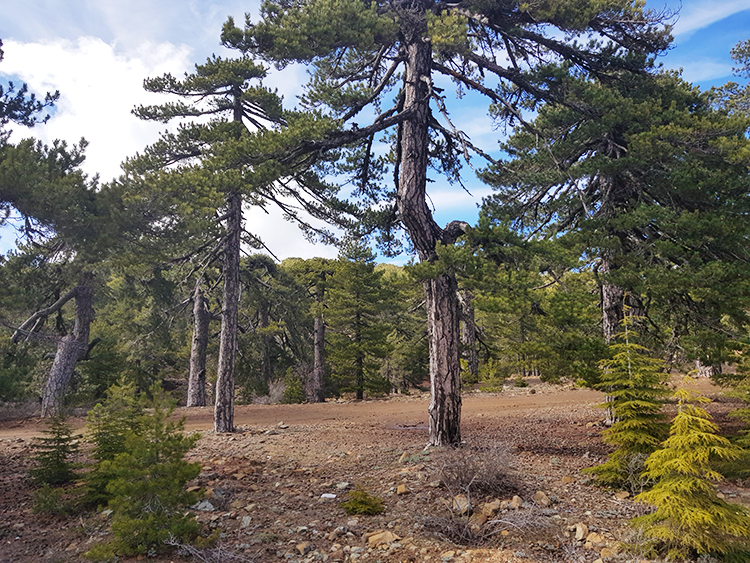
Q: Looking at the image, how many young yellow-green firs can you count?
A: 2